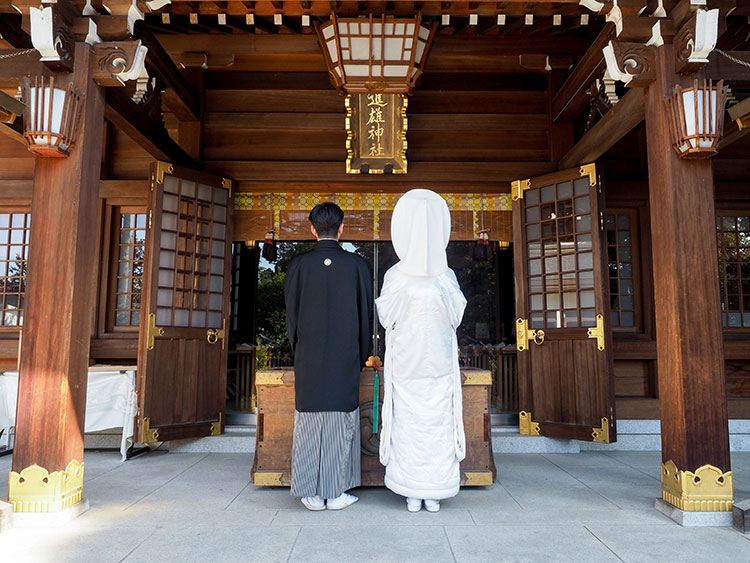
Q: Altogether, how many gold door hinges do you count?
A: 12